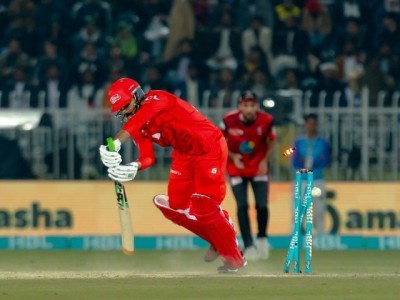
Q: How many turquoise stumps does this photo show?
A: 3